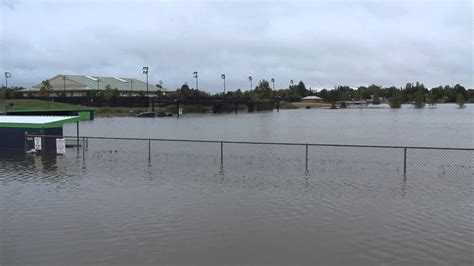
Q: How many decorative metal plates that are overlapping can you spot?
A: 0